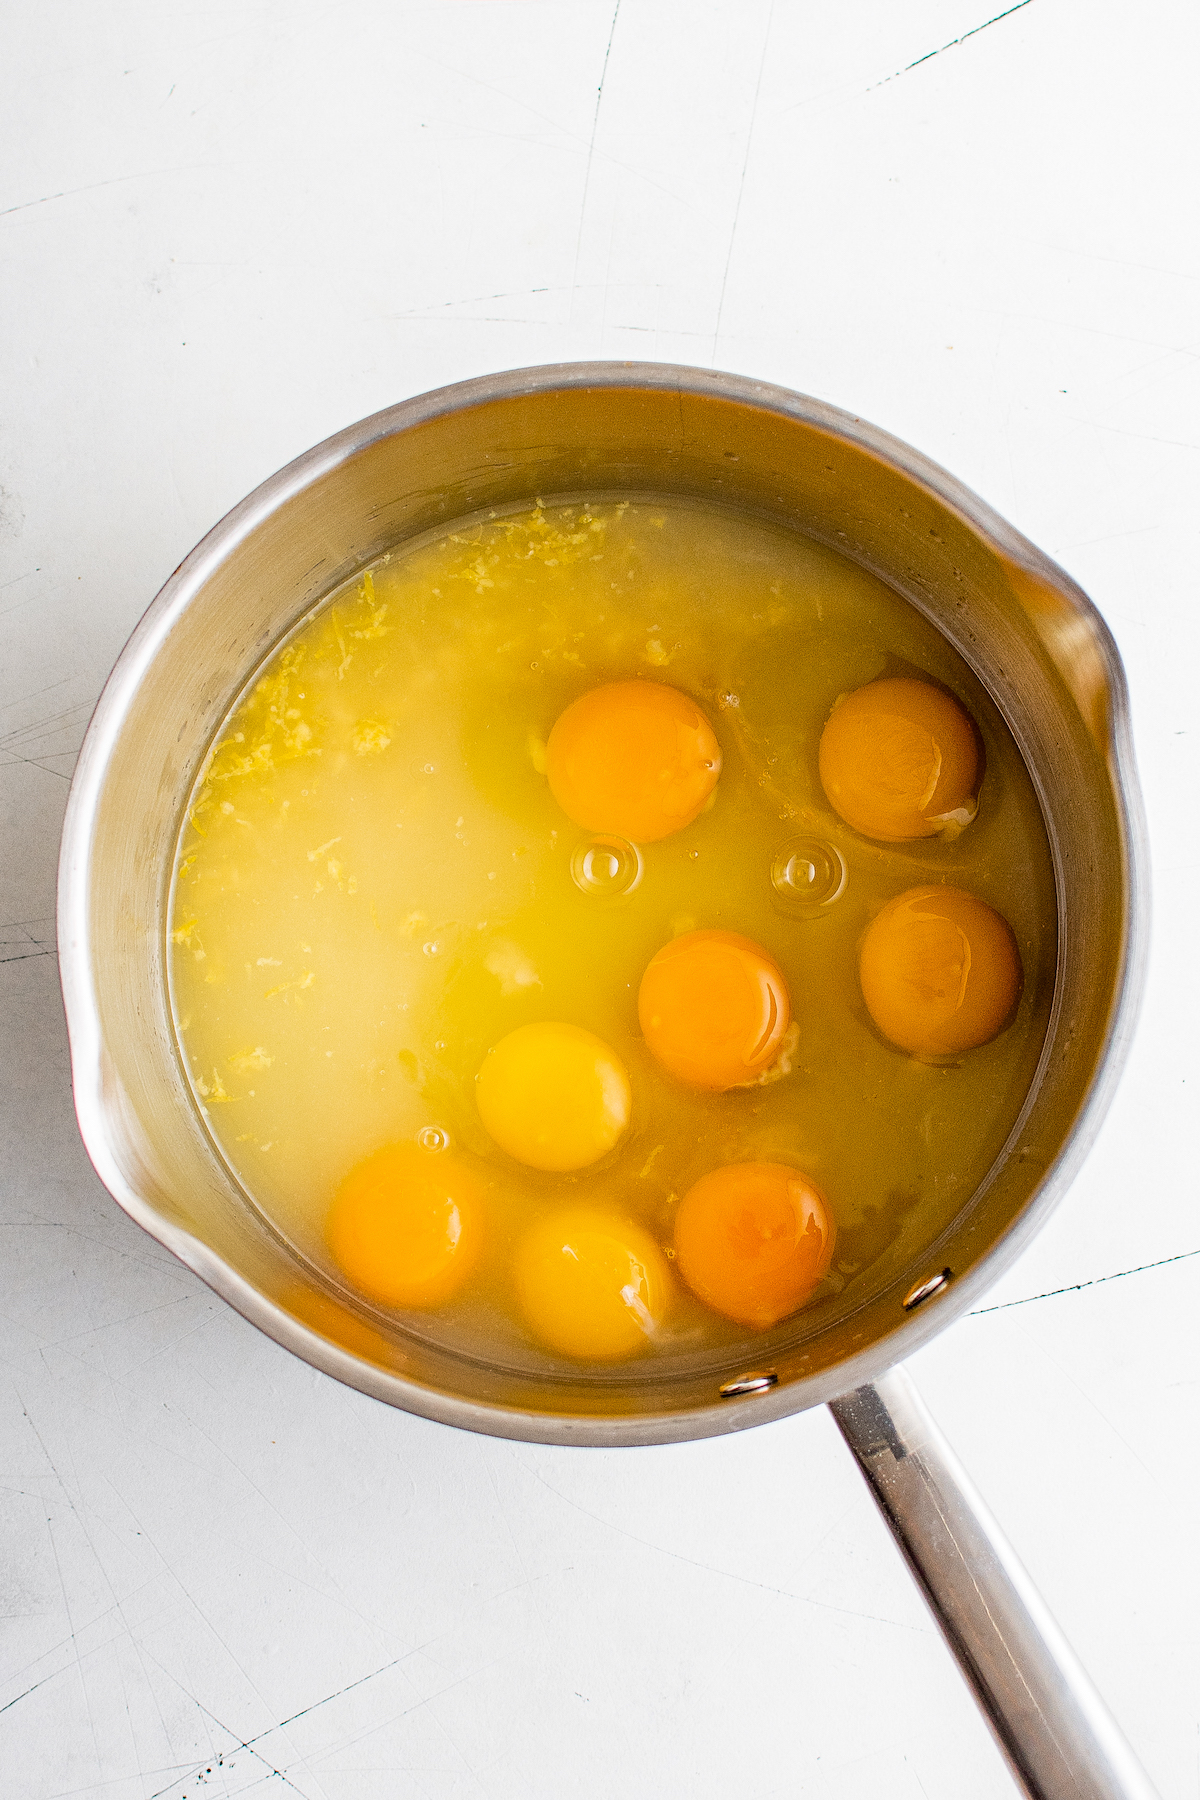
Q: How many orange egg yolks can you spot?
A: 6